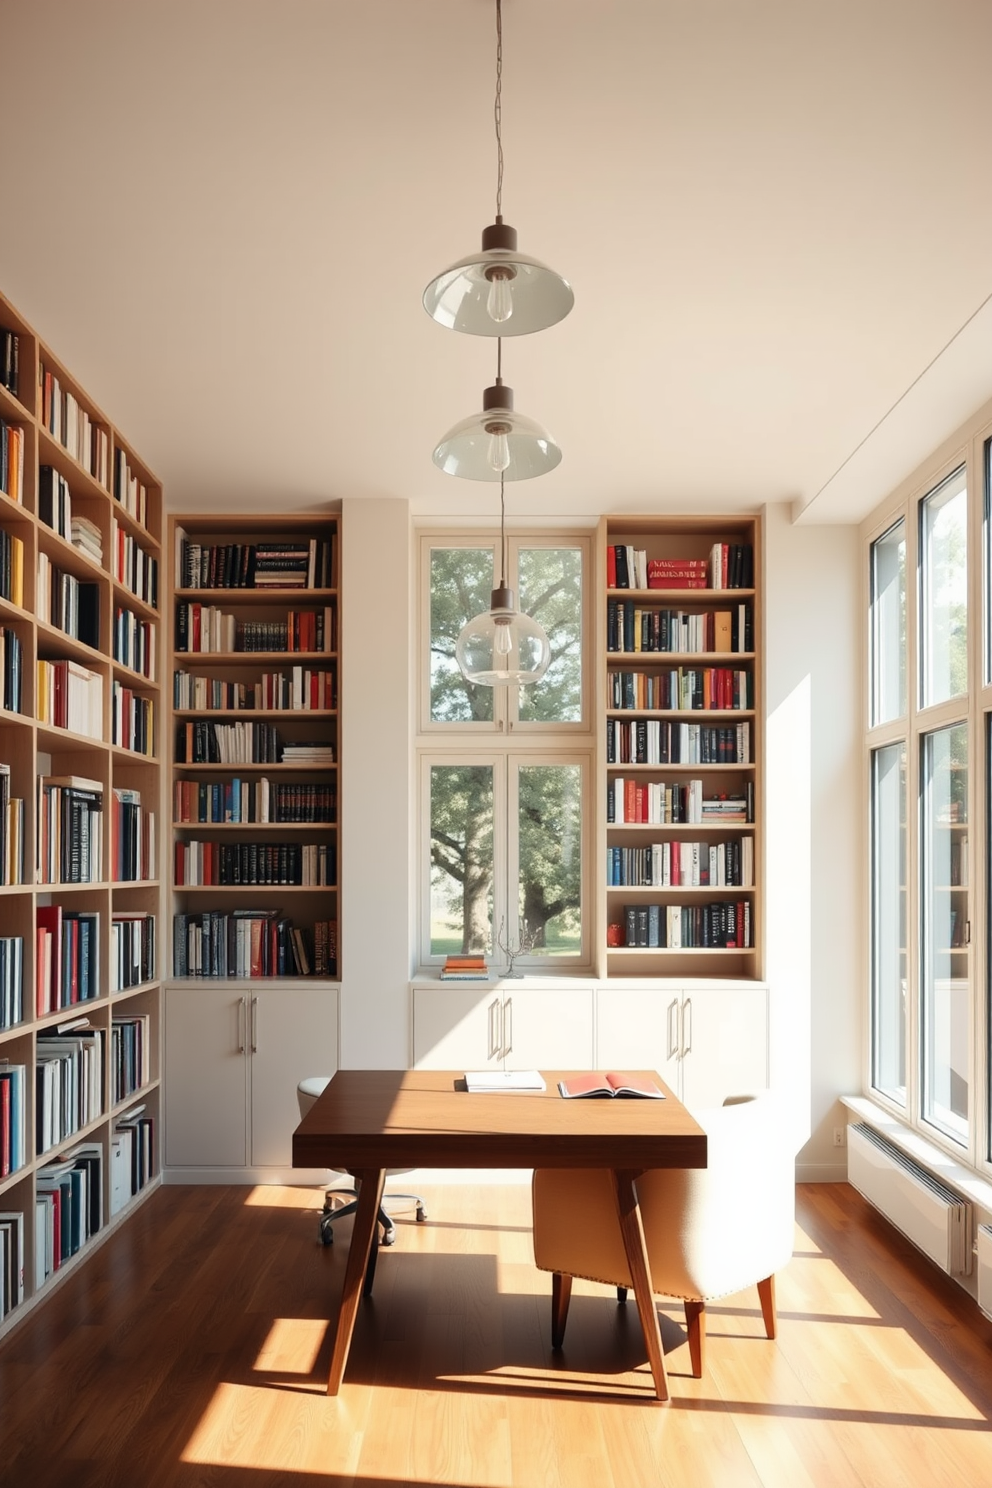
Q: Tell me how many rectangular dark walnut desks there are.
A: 1